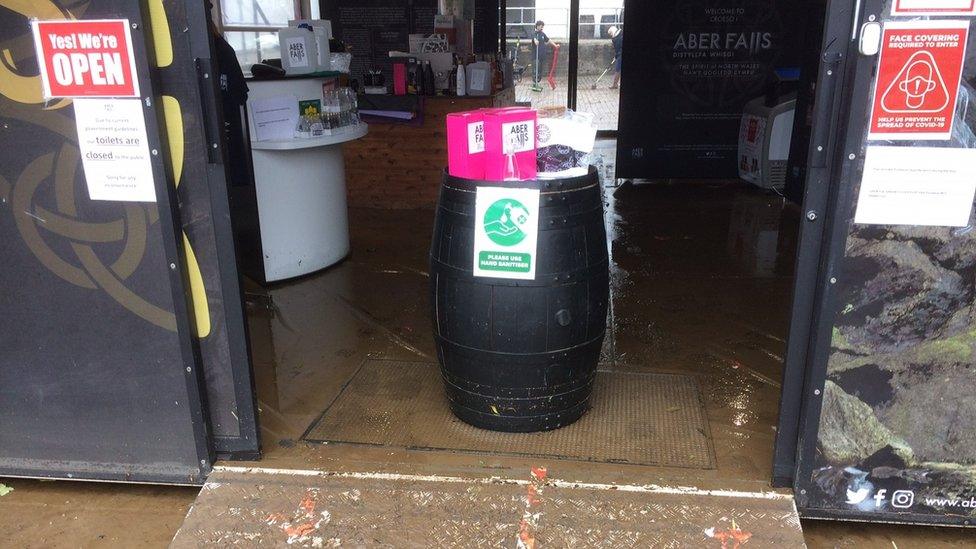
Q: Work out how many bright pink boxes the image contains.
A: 2